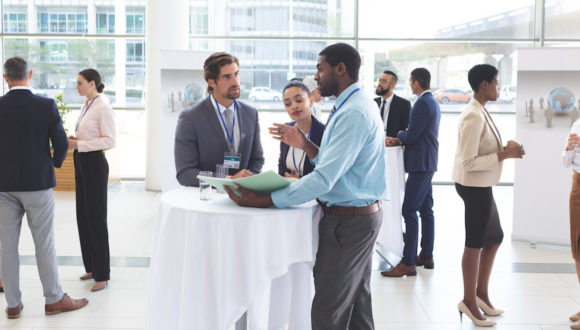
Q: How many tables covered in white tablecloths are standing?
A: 2